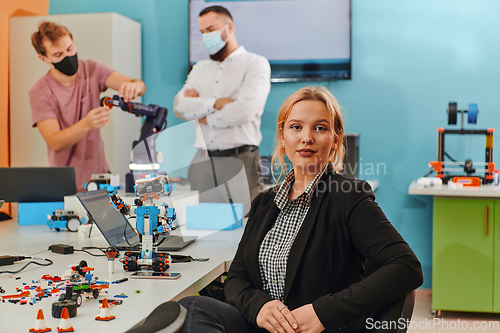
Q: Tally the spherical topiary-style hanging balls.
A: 0